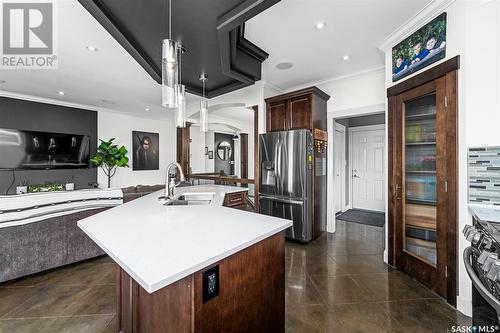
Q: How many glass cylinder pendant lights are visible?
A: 3